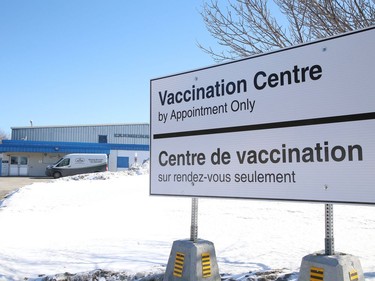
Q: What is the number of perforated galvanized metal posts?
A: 2